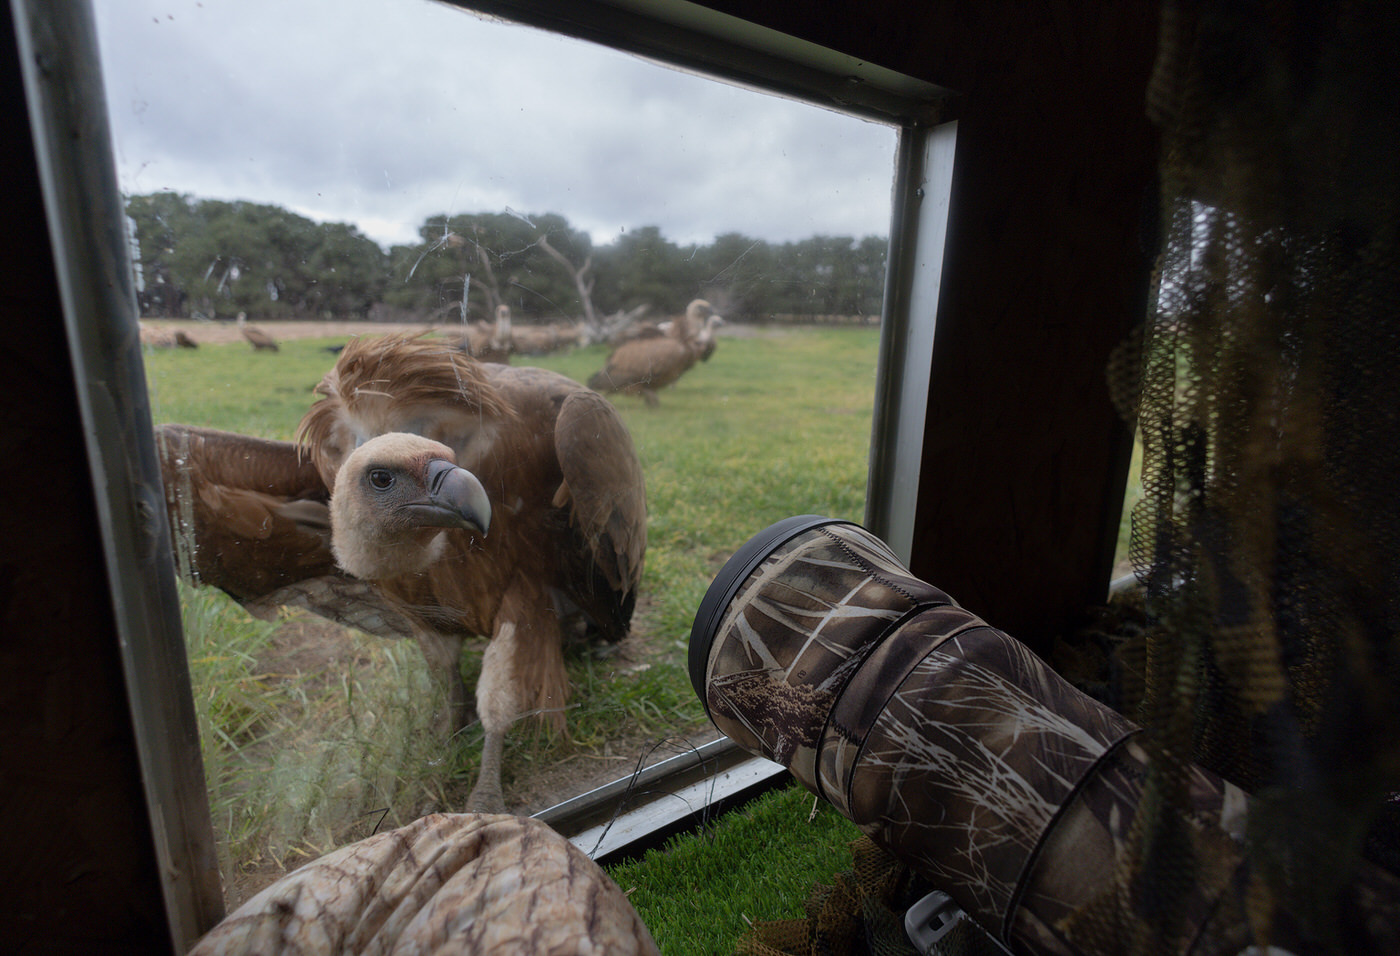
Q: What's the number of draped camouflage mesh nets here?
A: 1